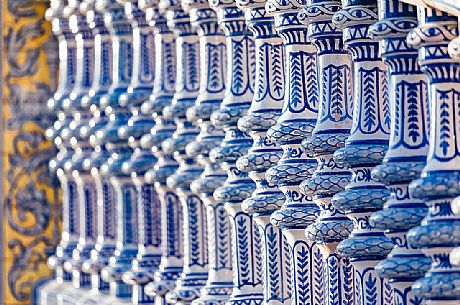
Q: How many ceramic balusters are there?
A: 15